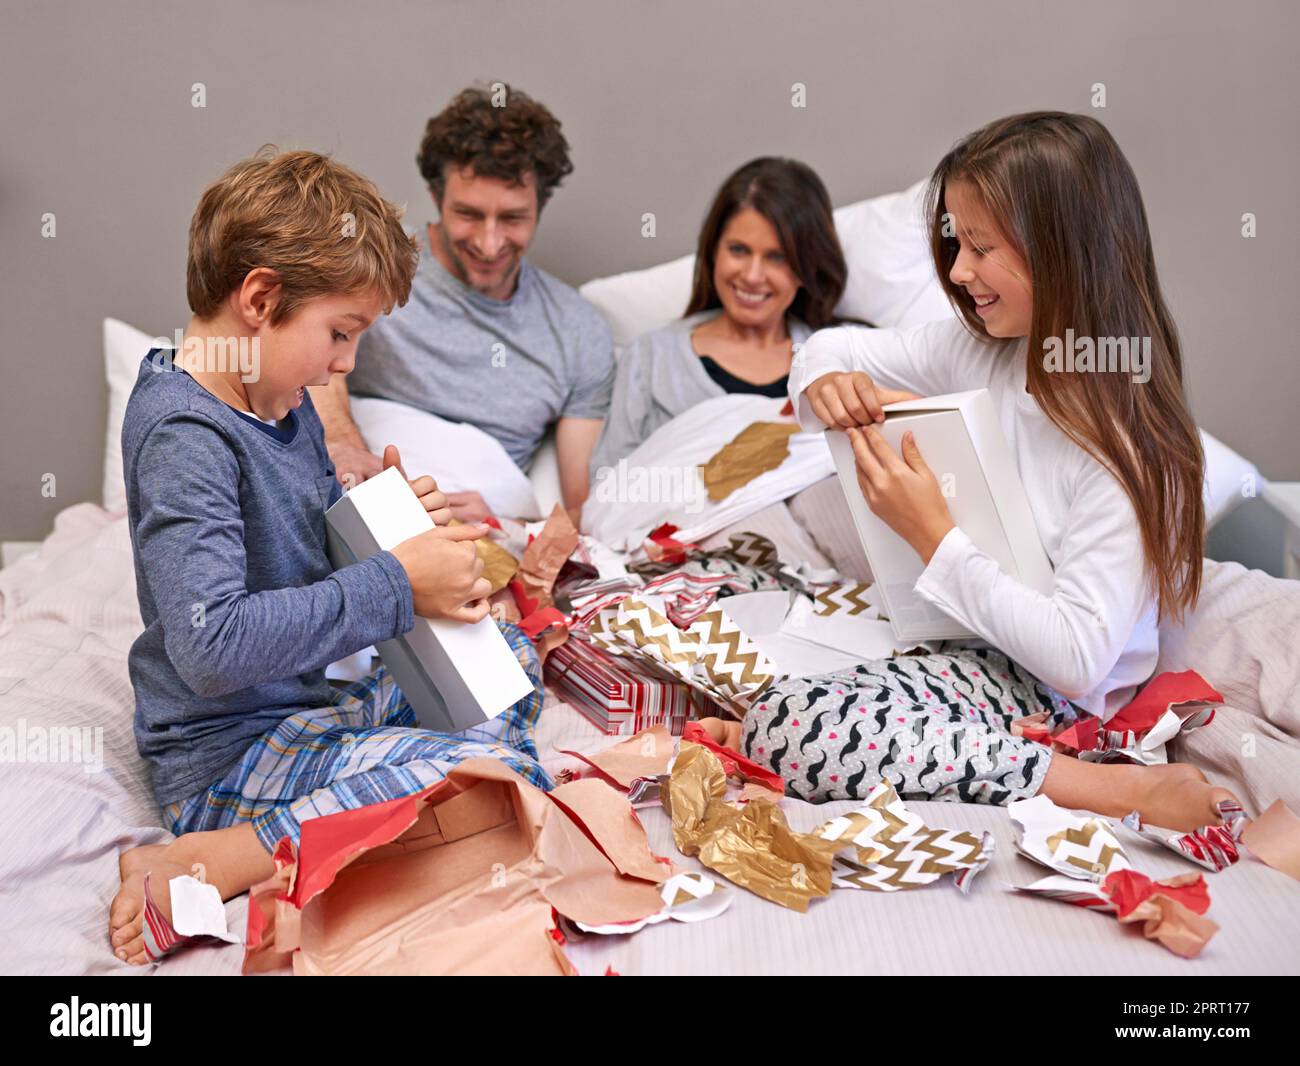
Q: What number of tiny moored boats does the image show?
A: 0